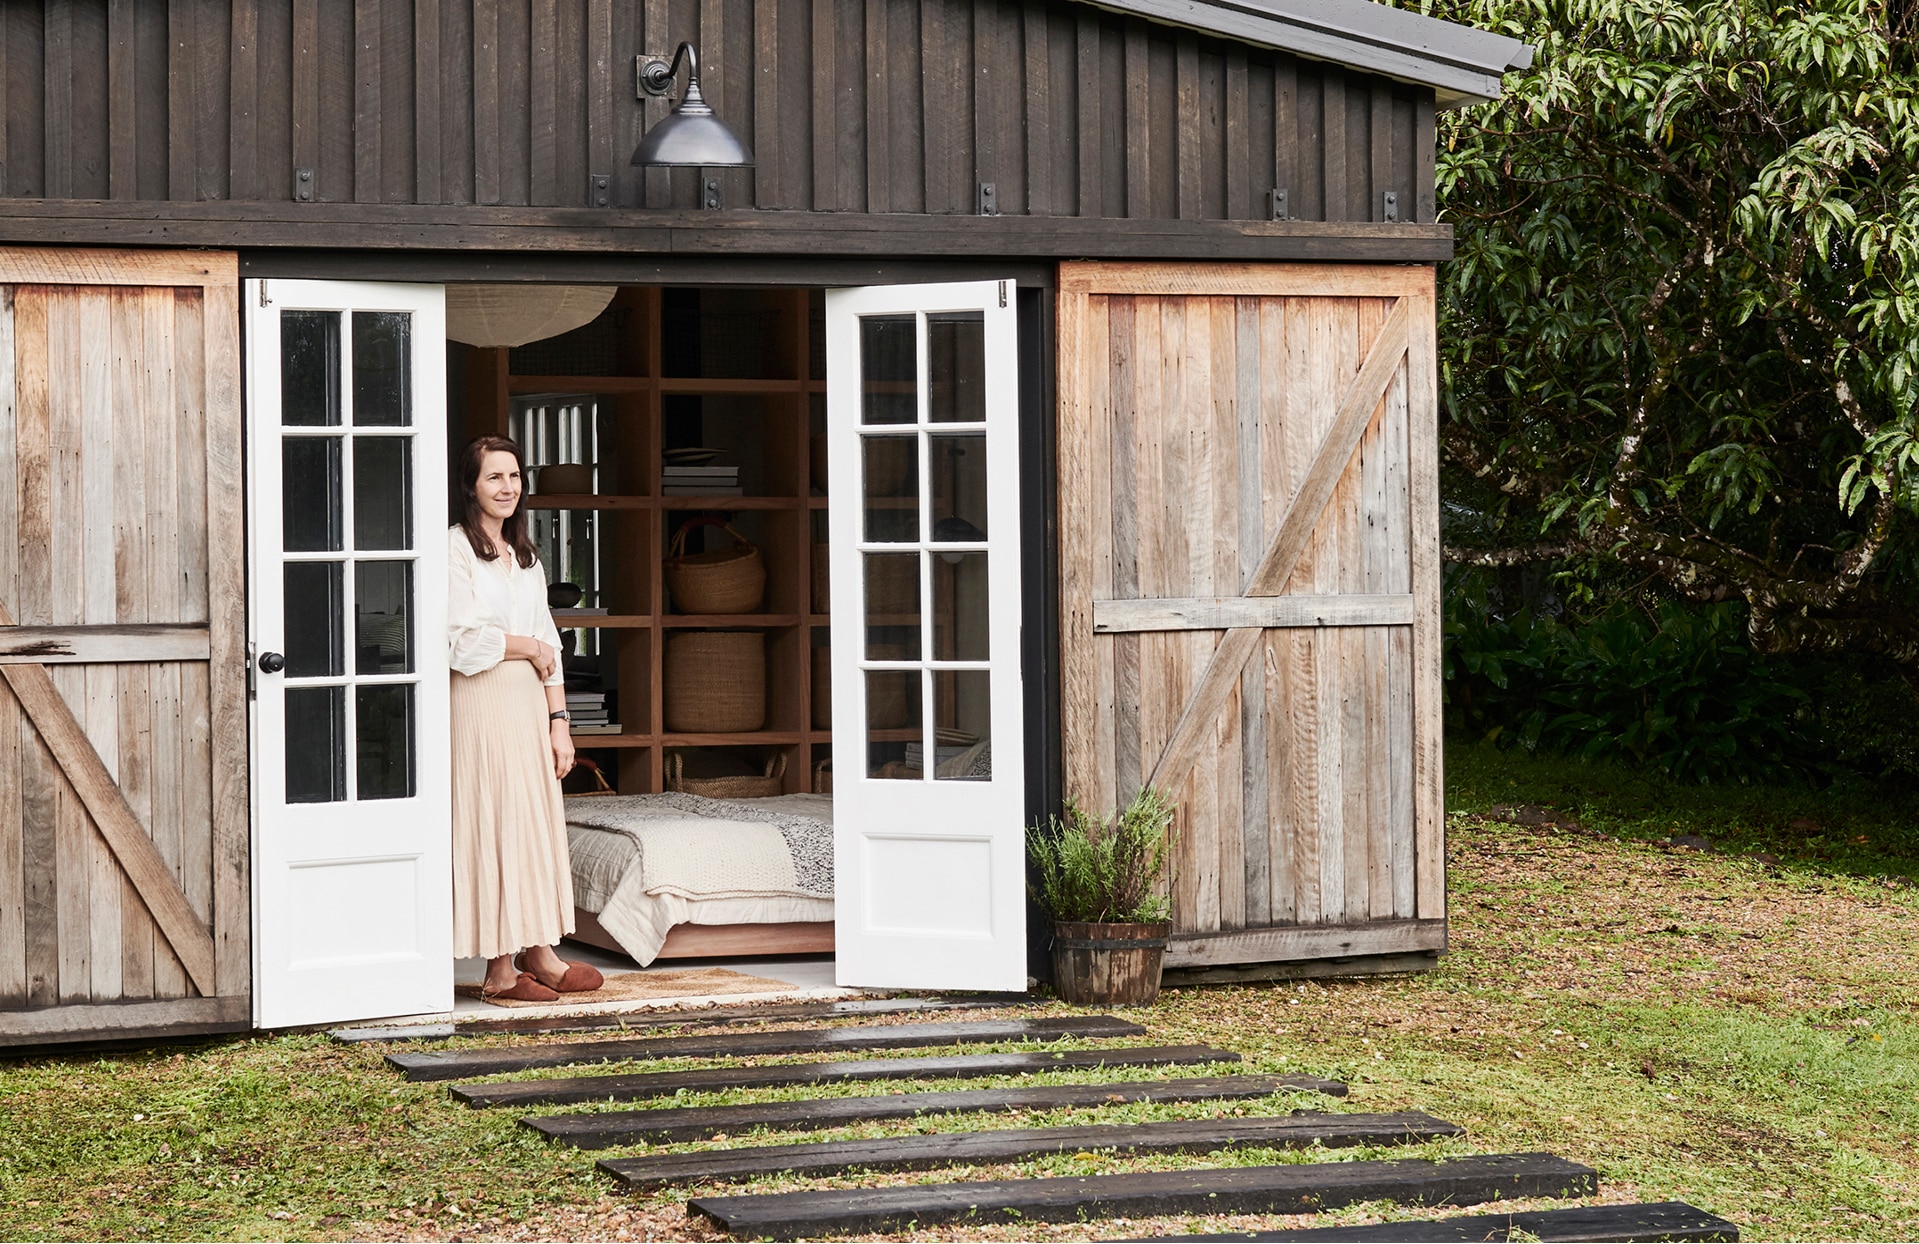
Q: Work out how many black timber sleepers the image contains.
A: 7